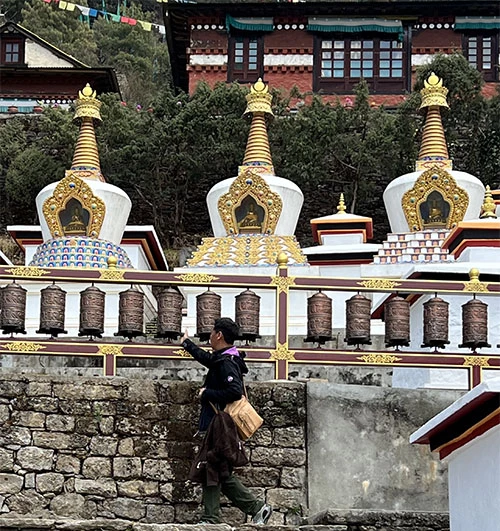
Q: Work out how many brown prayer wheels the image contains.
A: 12